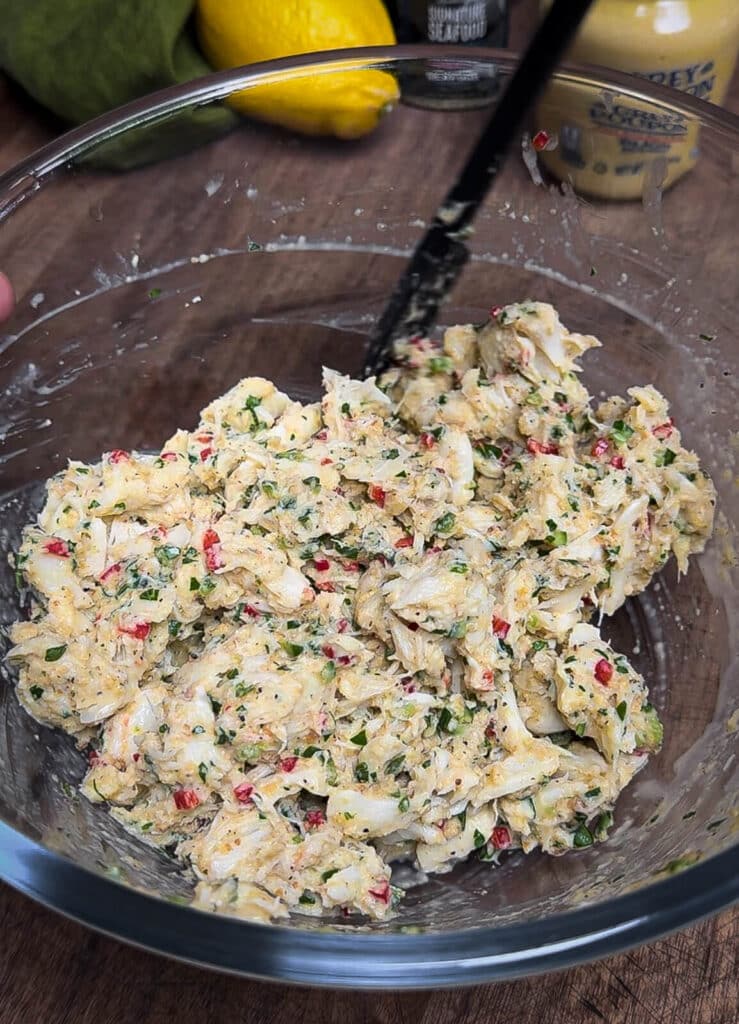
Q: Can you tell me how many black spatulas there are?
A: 1